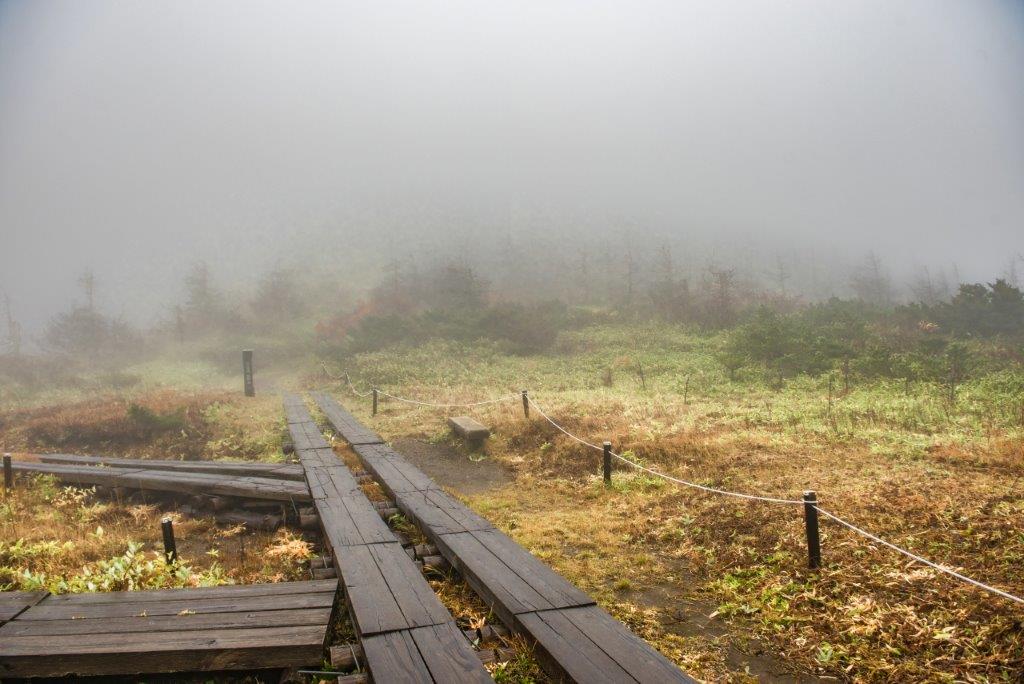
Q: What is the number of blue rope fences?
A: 0